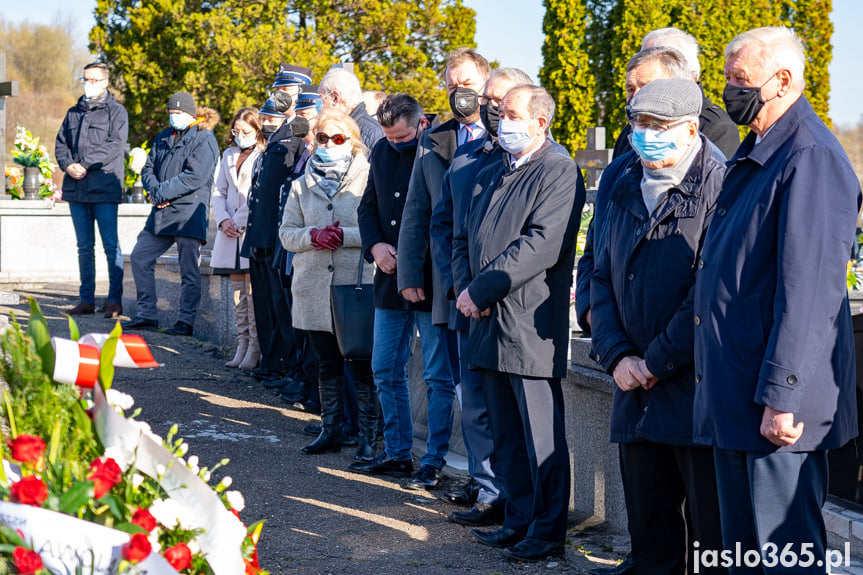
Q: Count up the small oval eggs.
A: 0